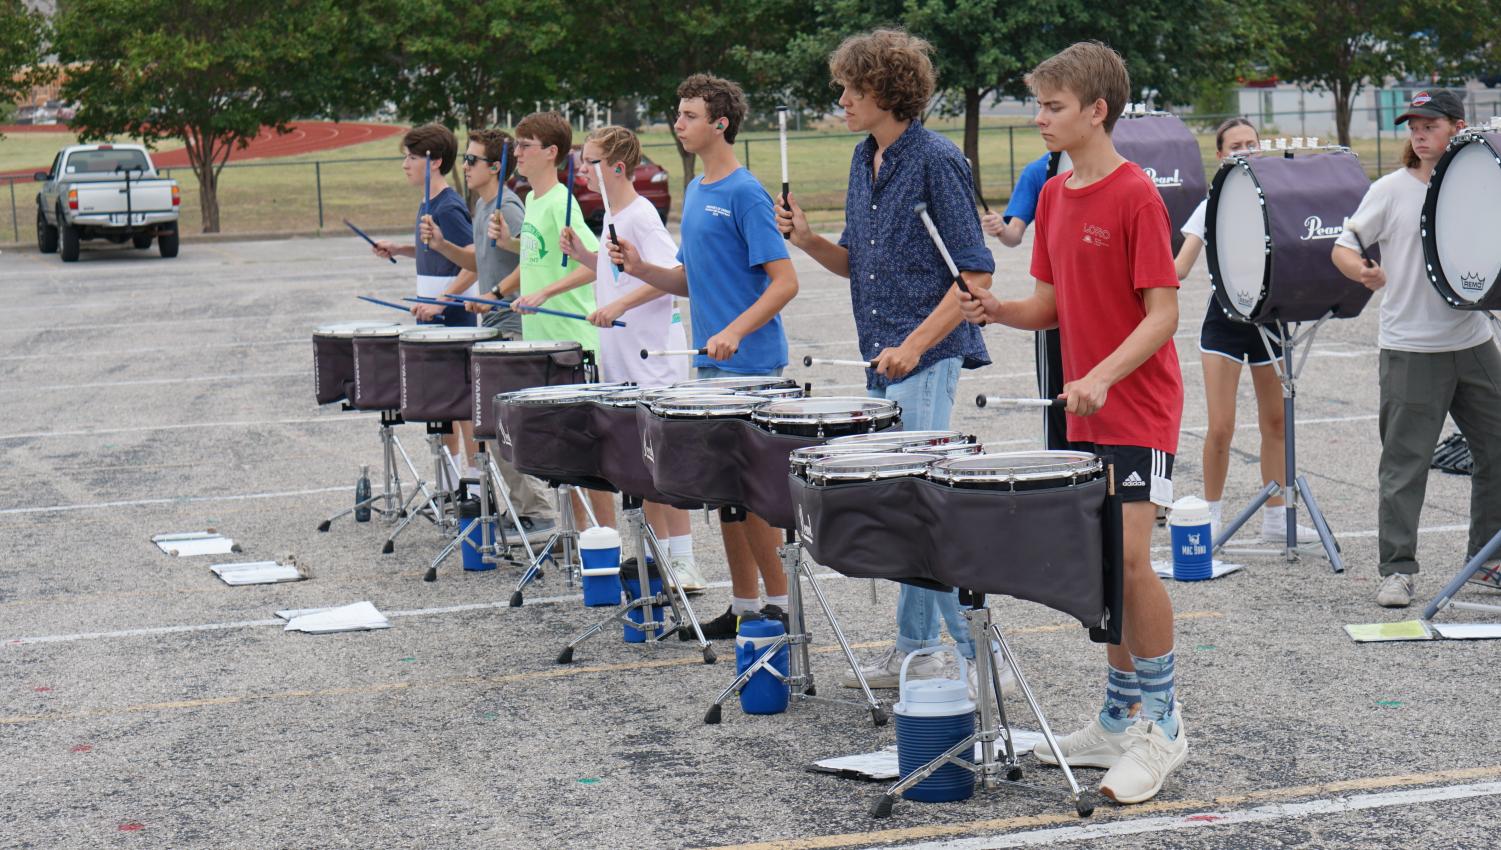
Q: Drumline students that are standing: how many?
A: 10